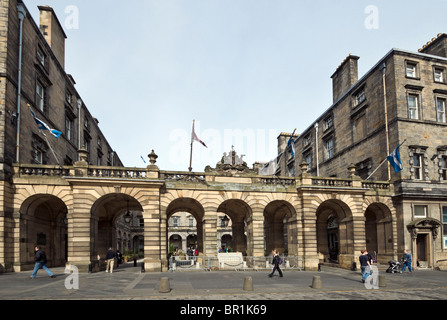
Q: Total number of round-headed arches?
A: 7